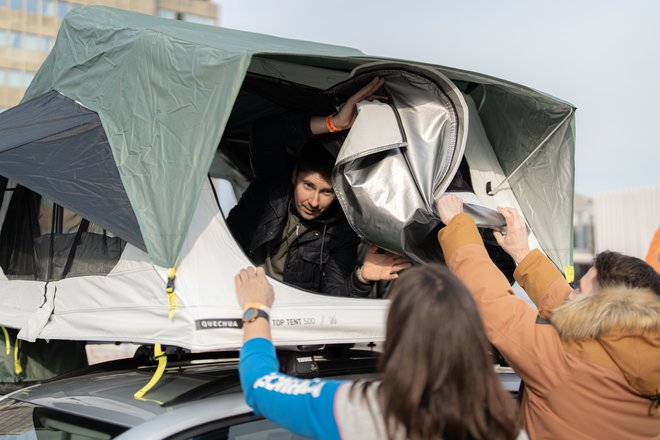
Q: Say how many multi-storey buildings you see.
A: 1